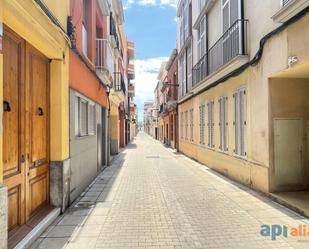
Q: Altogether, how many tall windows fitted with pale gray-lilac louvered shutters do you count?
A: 7